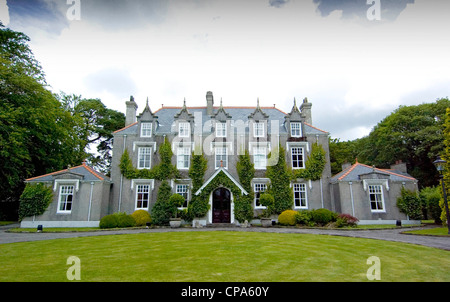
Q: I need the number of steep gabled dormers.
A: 5